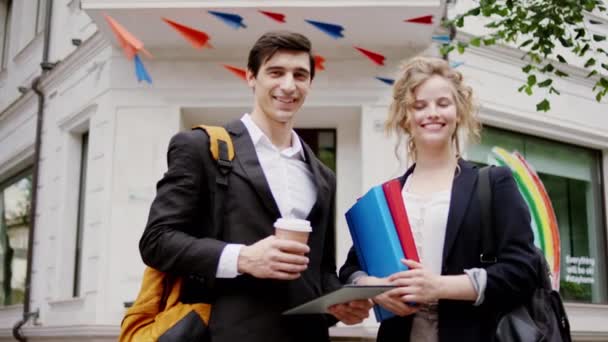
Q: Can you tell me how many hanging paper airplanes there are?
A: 13